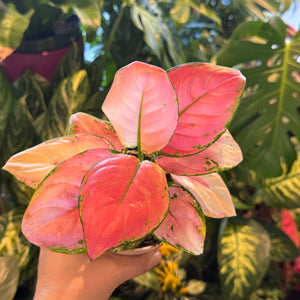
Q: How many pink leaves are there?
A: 9